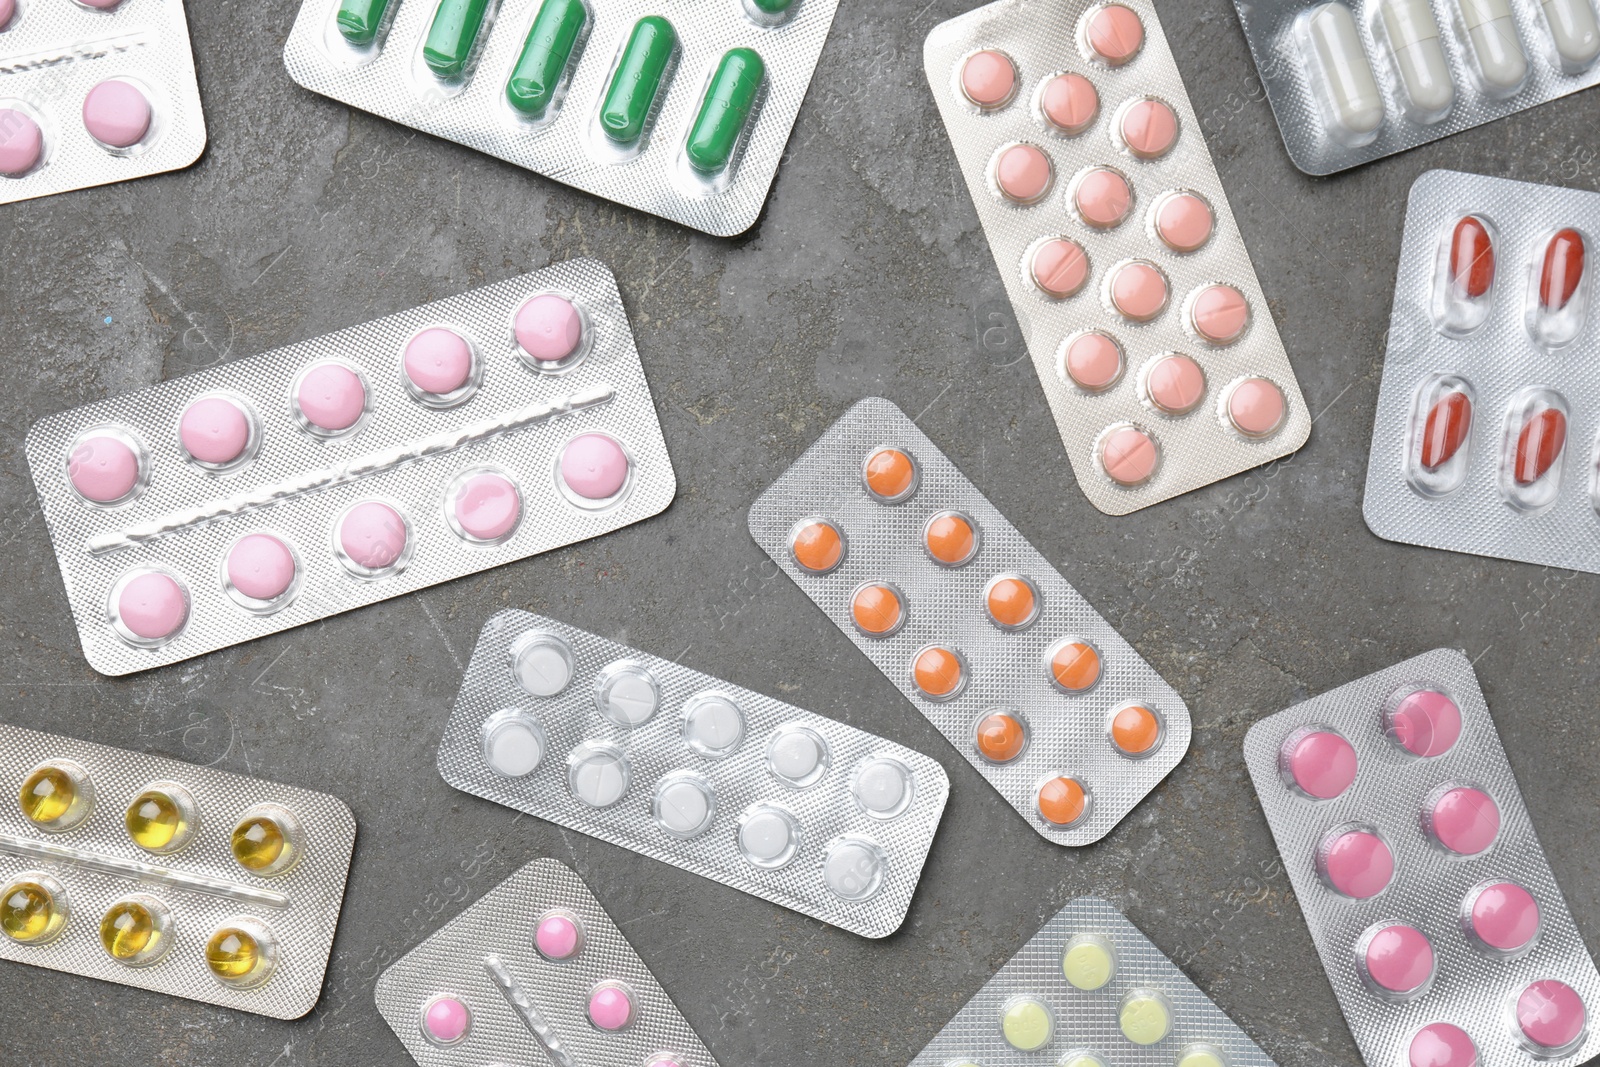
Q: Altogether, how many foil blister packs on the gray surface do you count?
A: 12